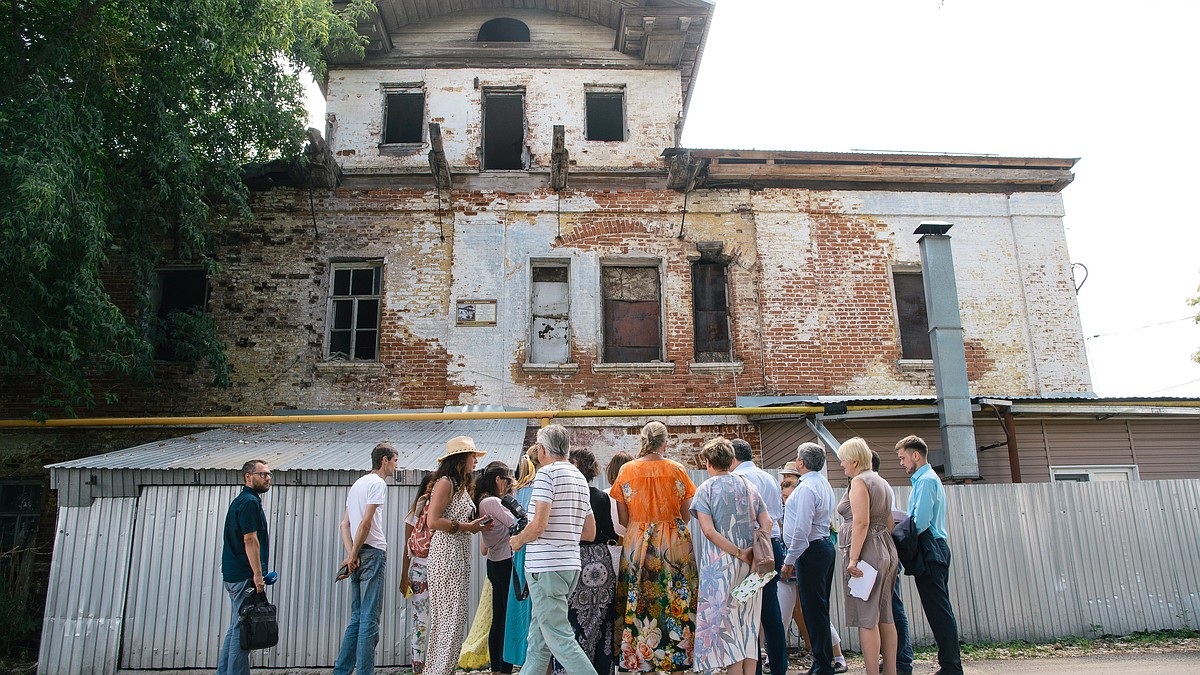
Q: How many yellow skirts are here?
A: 1